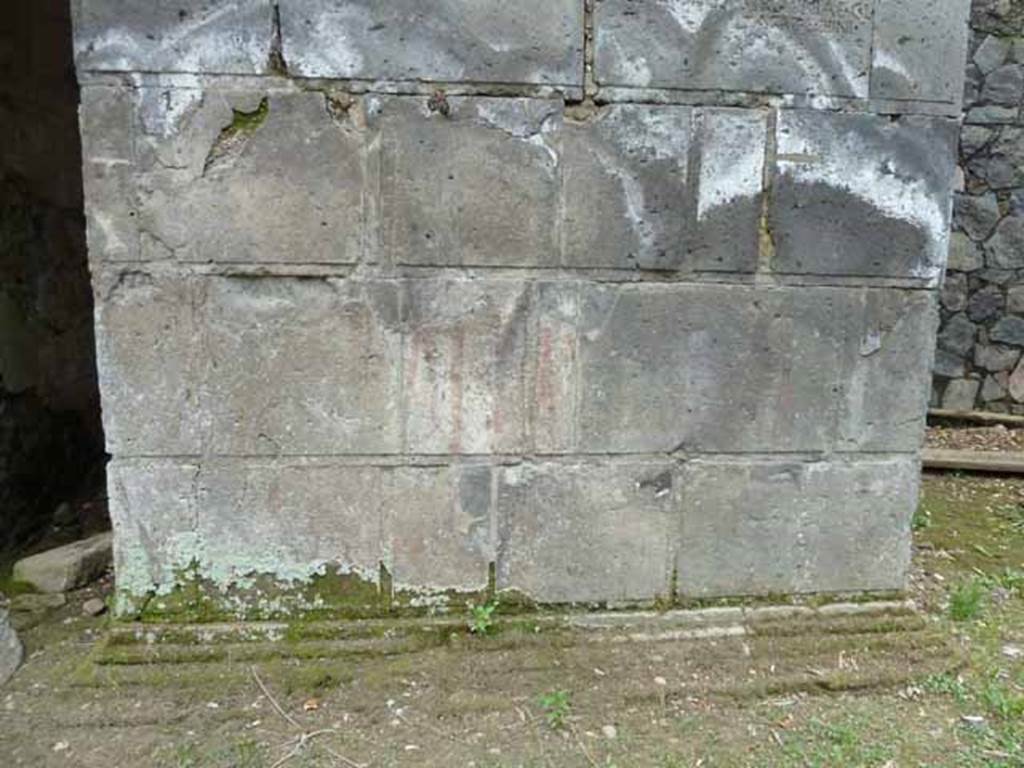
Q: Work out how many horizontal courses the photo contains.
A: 4